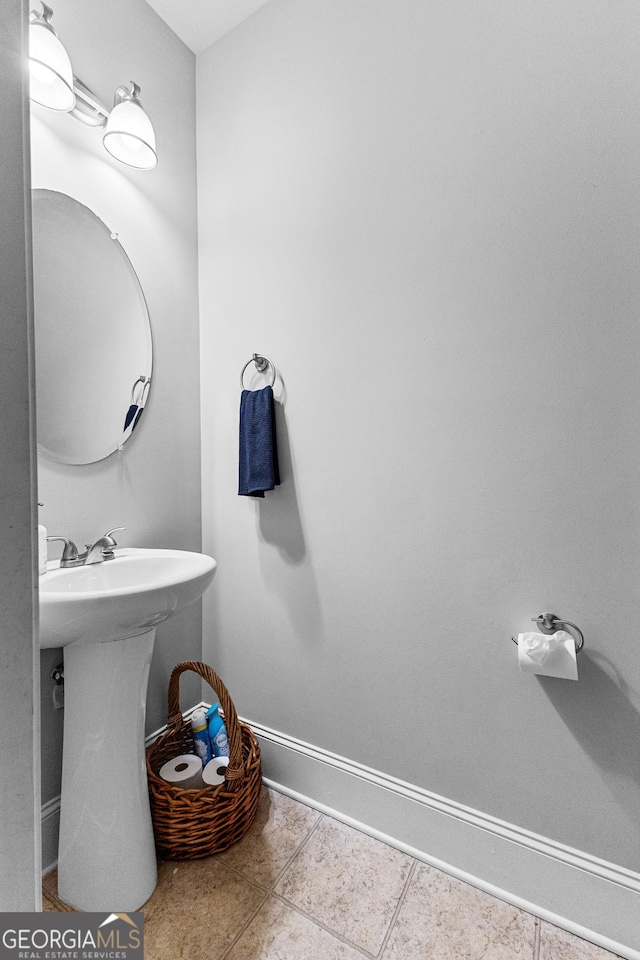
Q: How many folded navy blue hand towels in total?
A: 1